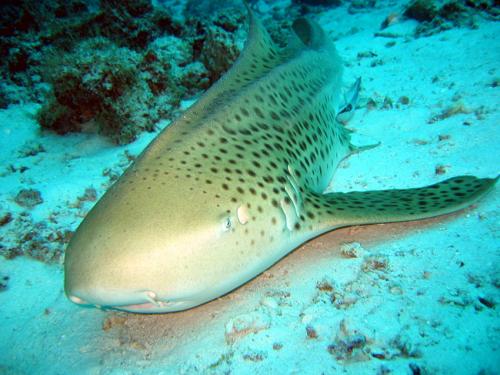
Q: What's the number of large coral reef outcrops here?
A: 1